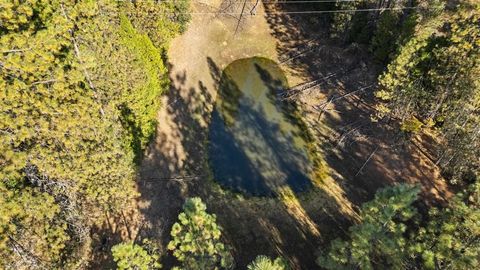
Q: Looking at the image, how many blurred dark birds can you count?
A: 0